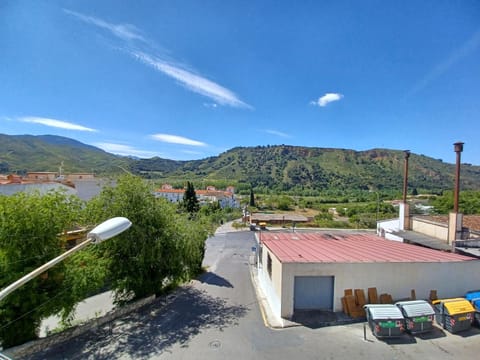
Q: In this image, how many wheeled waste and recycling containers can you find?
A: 4